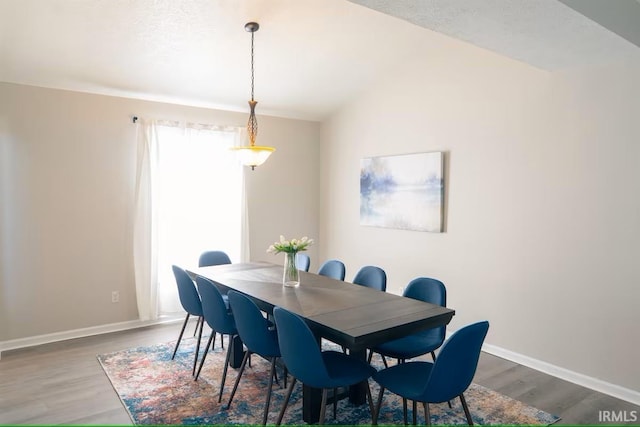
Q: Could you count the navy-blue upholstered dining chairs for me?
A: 10